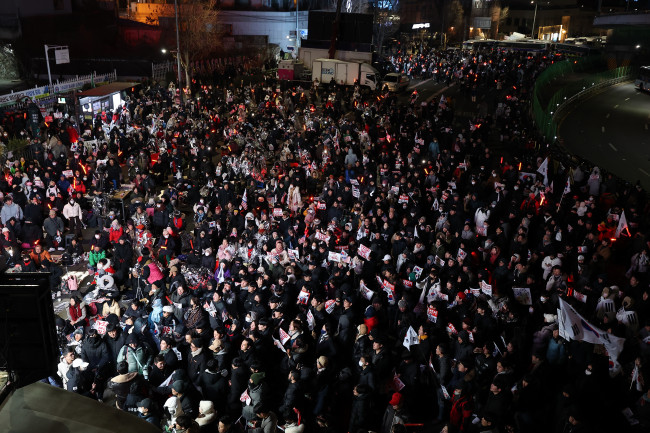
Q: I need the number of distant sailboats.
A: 0